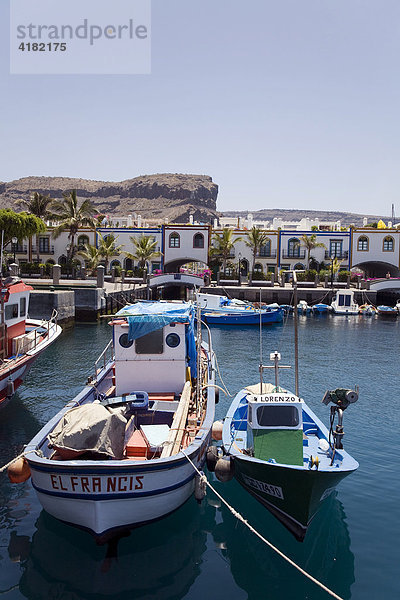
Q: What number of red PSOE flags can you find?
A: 0